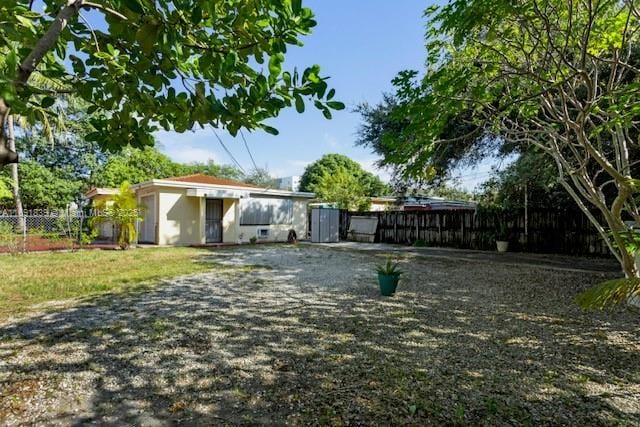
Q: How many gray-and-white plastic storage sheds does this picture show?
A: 1